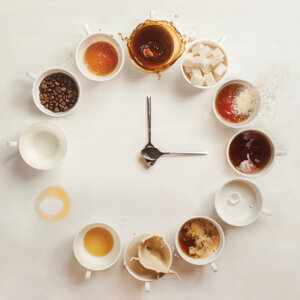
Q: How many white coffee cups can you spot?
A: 11